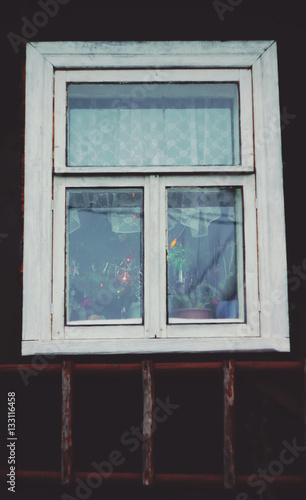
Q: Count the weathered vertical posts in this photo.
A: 3